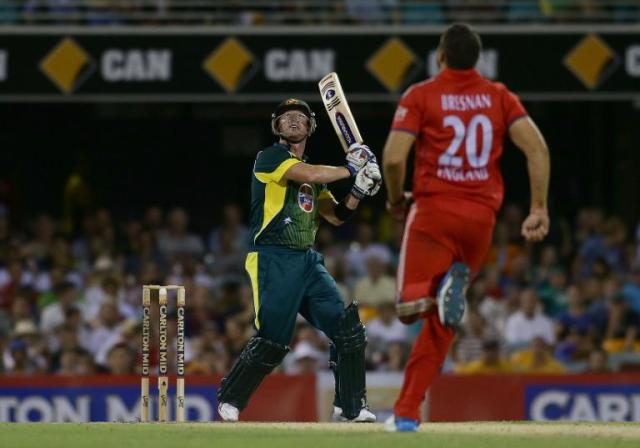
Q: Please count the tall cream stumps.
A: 3